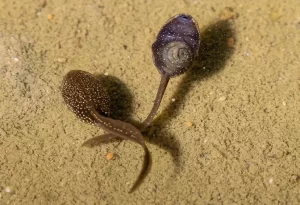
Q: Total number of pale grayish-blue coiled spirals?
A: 1